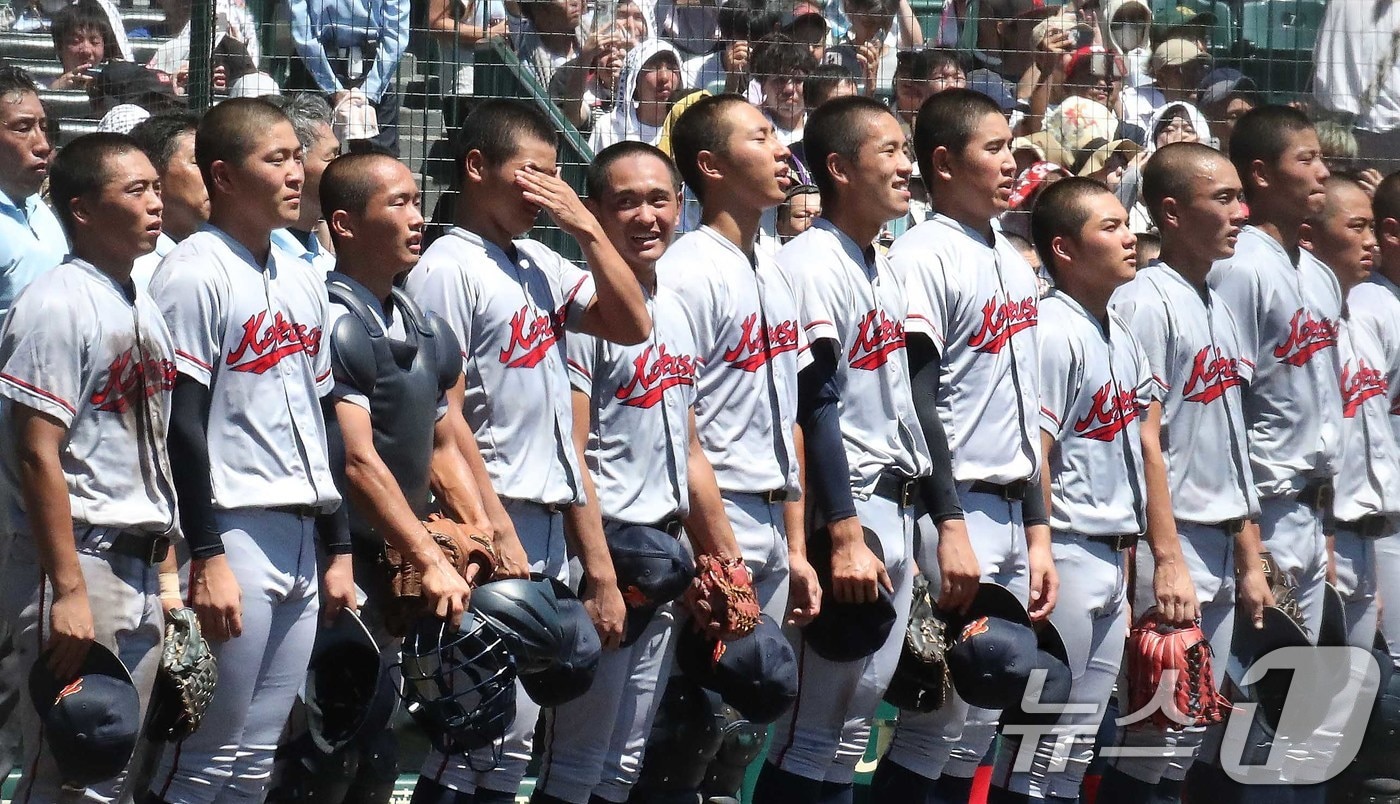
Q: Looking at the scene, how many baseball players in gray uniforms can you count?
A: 13